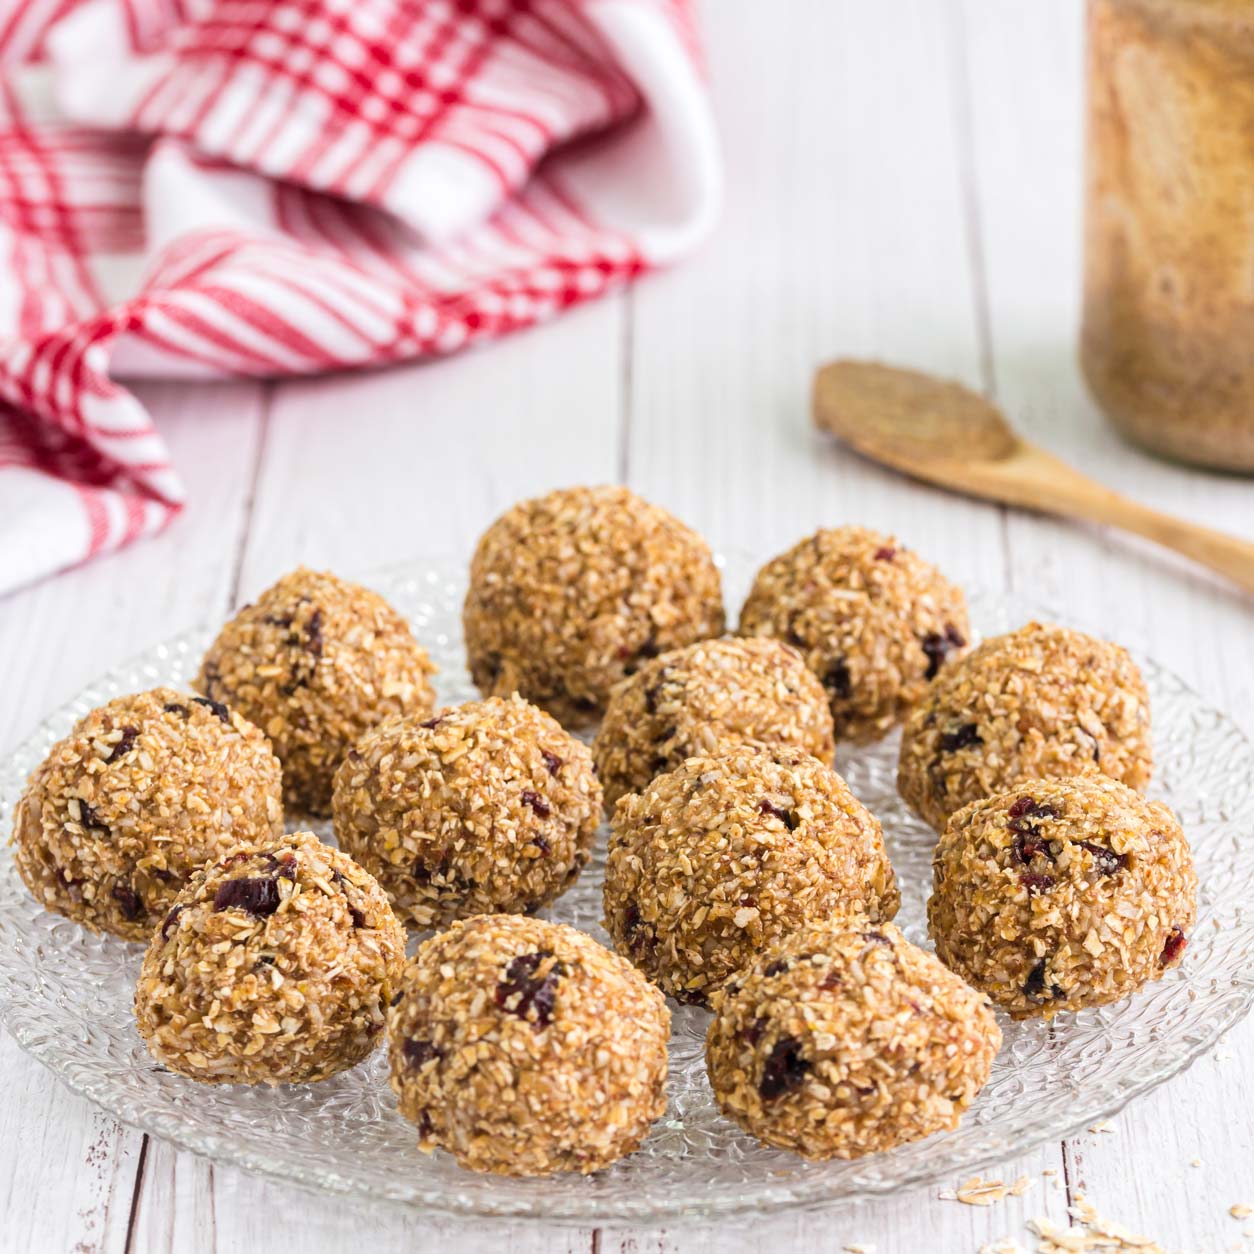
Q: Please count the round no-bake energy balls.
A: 12